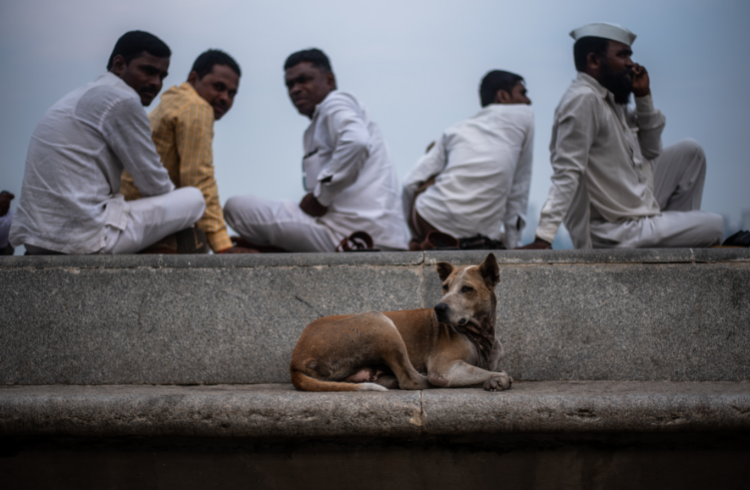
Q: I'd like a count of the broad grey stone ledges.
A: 2